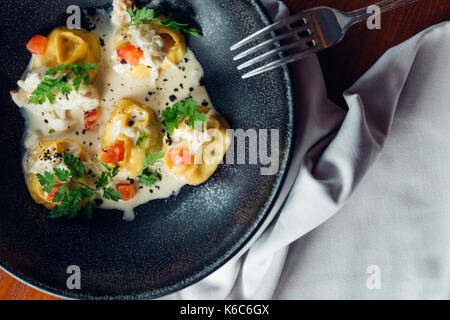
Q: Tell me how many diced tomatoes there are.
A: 7